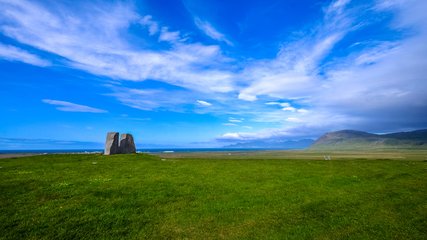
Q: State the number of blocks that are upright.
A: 2